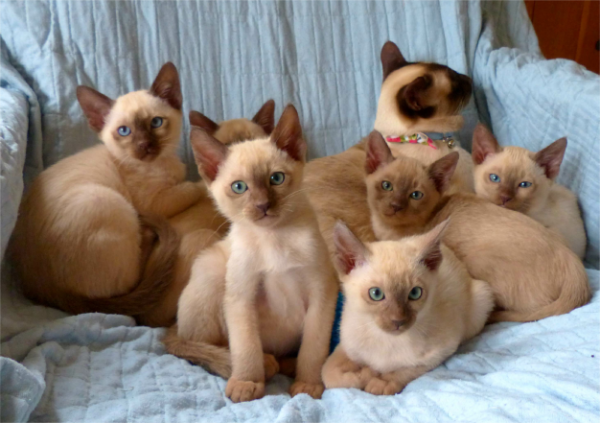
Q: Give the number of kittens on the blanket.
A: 6